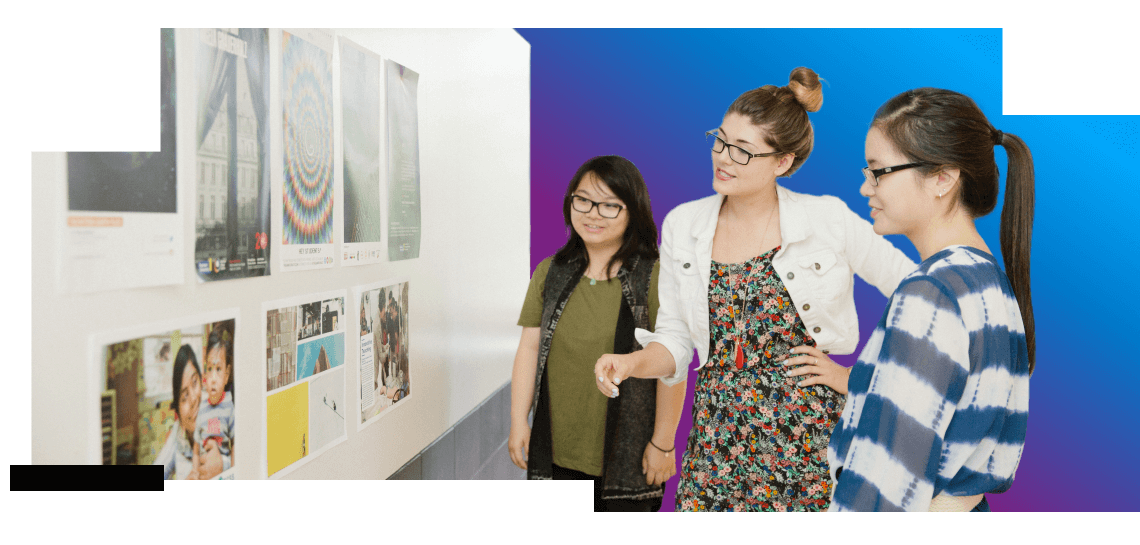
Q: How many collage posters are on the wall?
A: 1